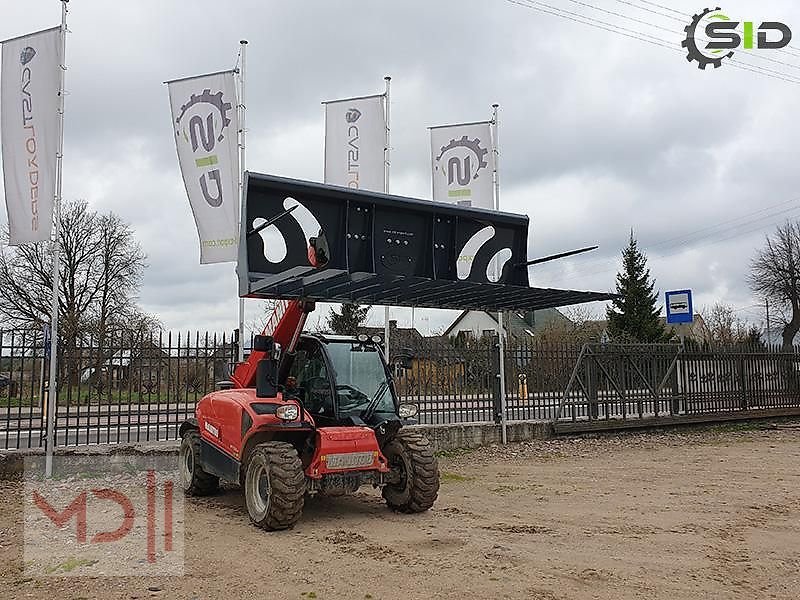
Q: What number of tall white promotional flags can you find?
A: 4